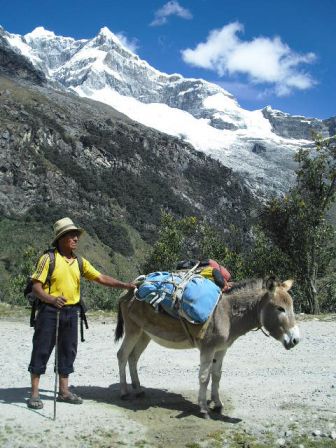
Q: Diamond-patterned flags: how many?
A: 0